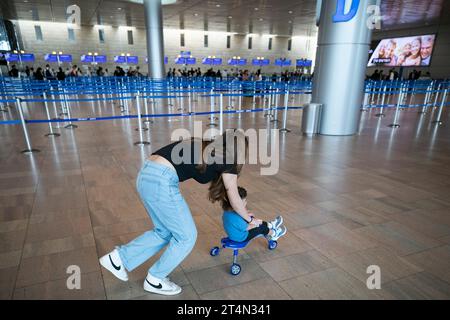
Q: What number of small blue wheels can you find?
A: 3